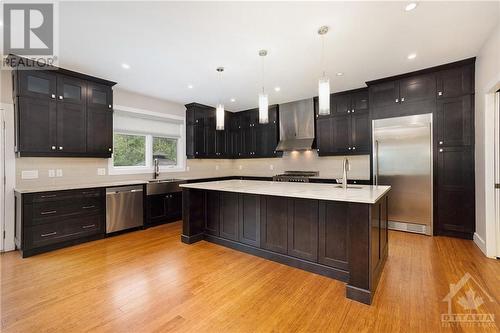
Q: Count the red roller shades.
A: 0